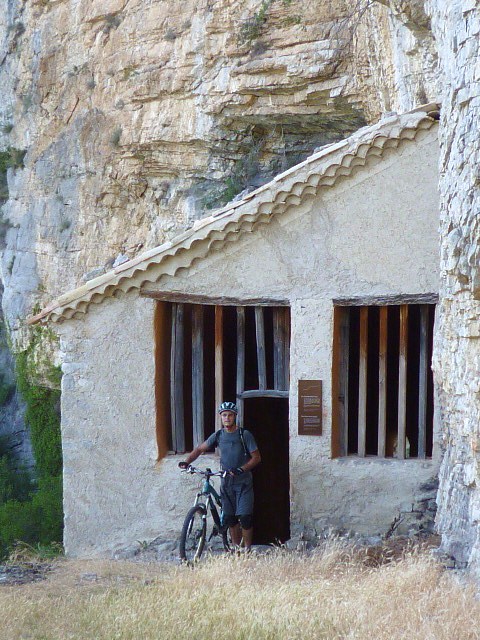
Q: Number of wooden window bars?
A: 11